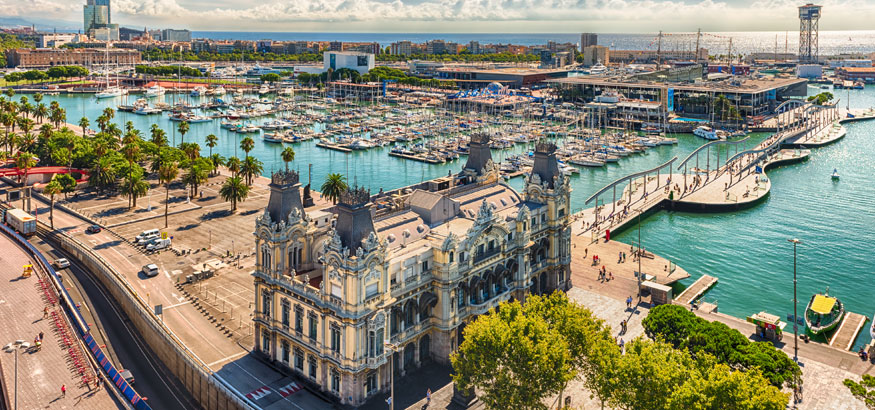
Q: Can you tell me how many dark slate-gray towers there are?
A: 4